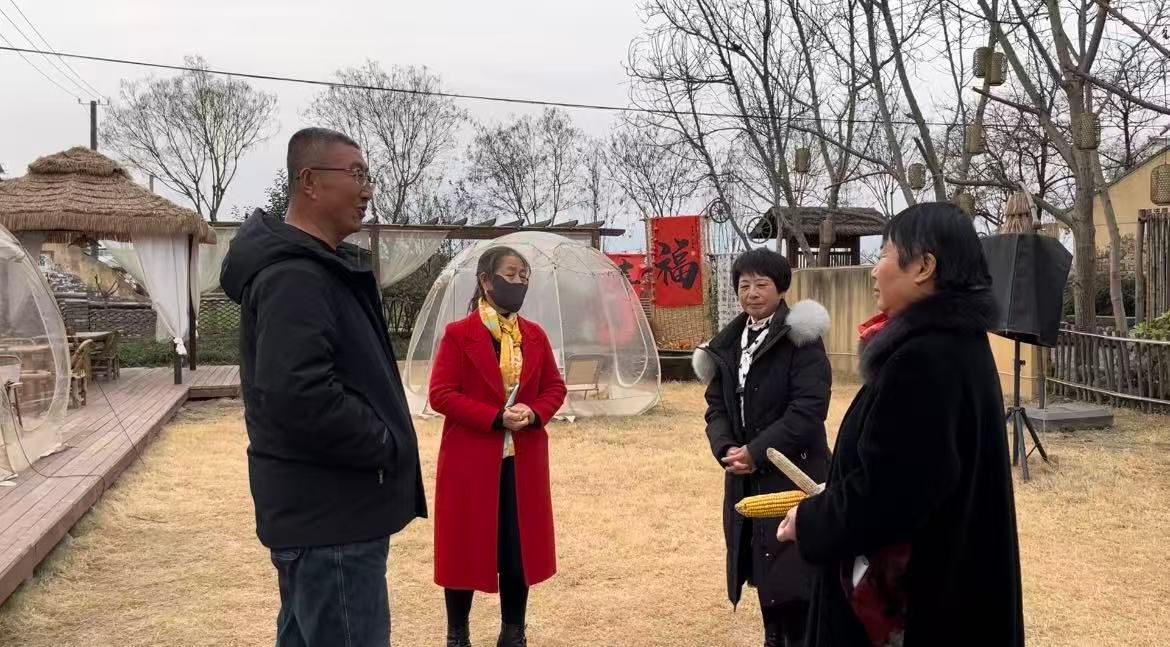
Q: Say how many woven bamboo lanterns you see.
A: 8